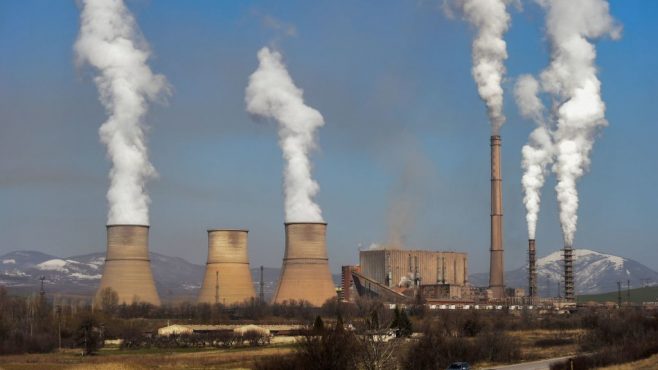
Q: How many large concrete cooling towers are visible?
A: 3